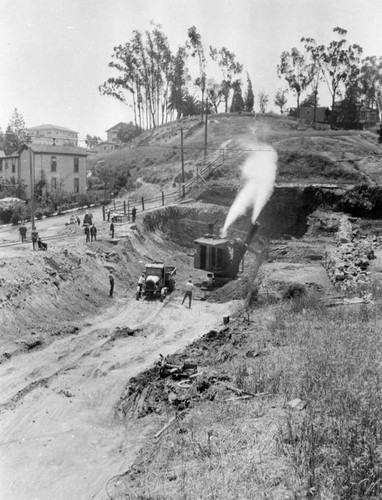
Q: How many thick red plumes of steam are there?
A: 0